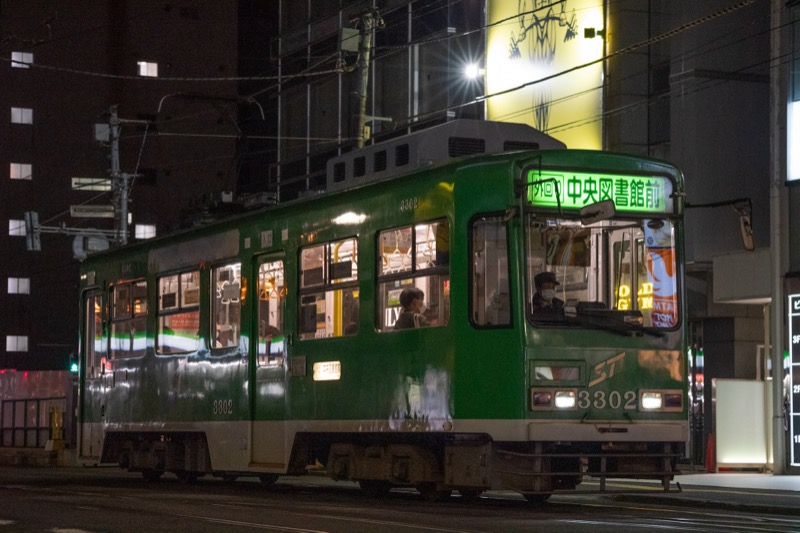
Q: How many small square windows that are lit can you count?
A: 8